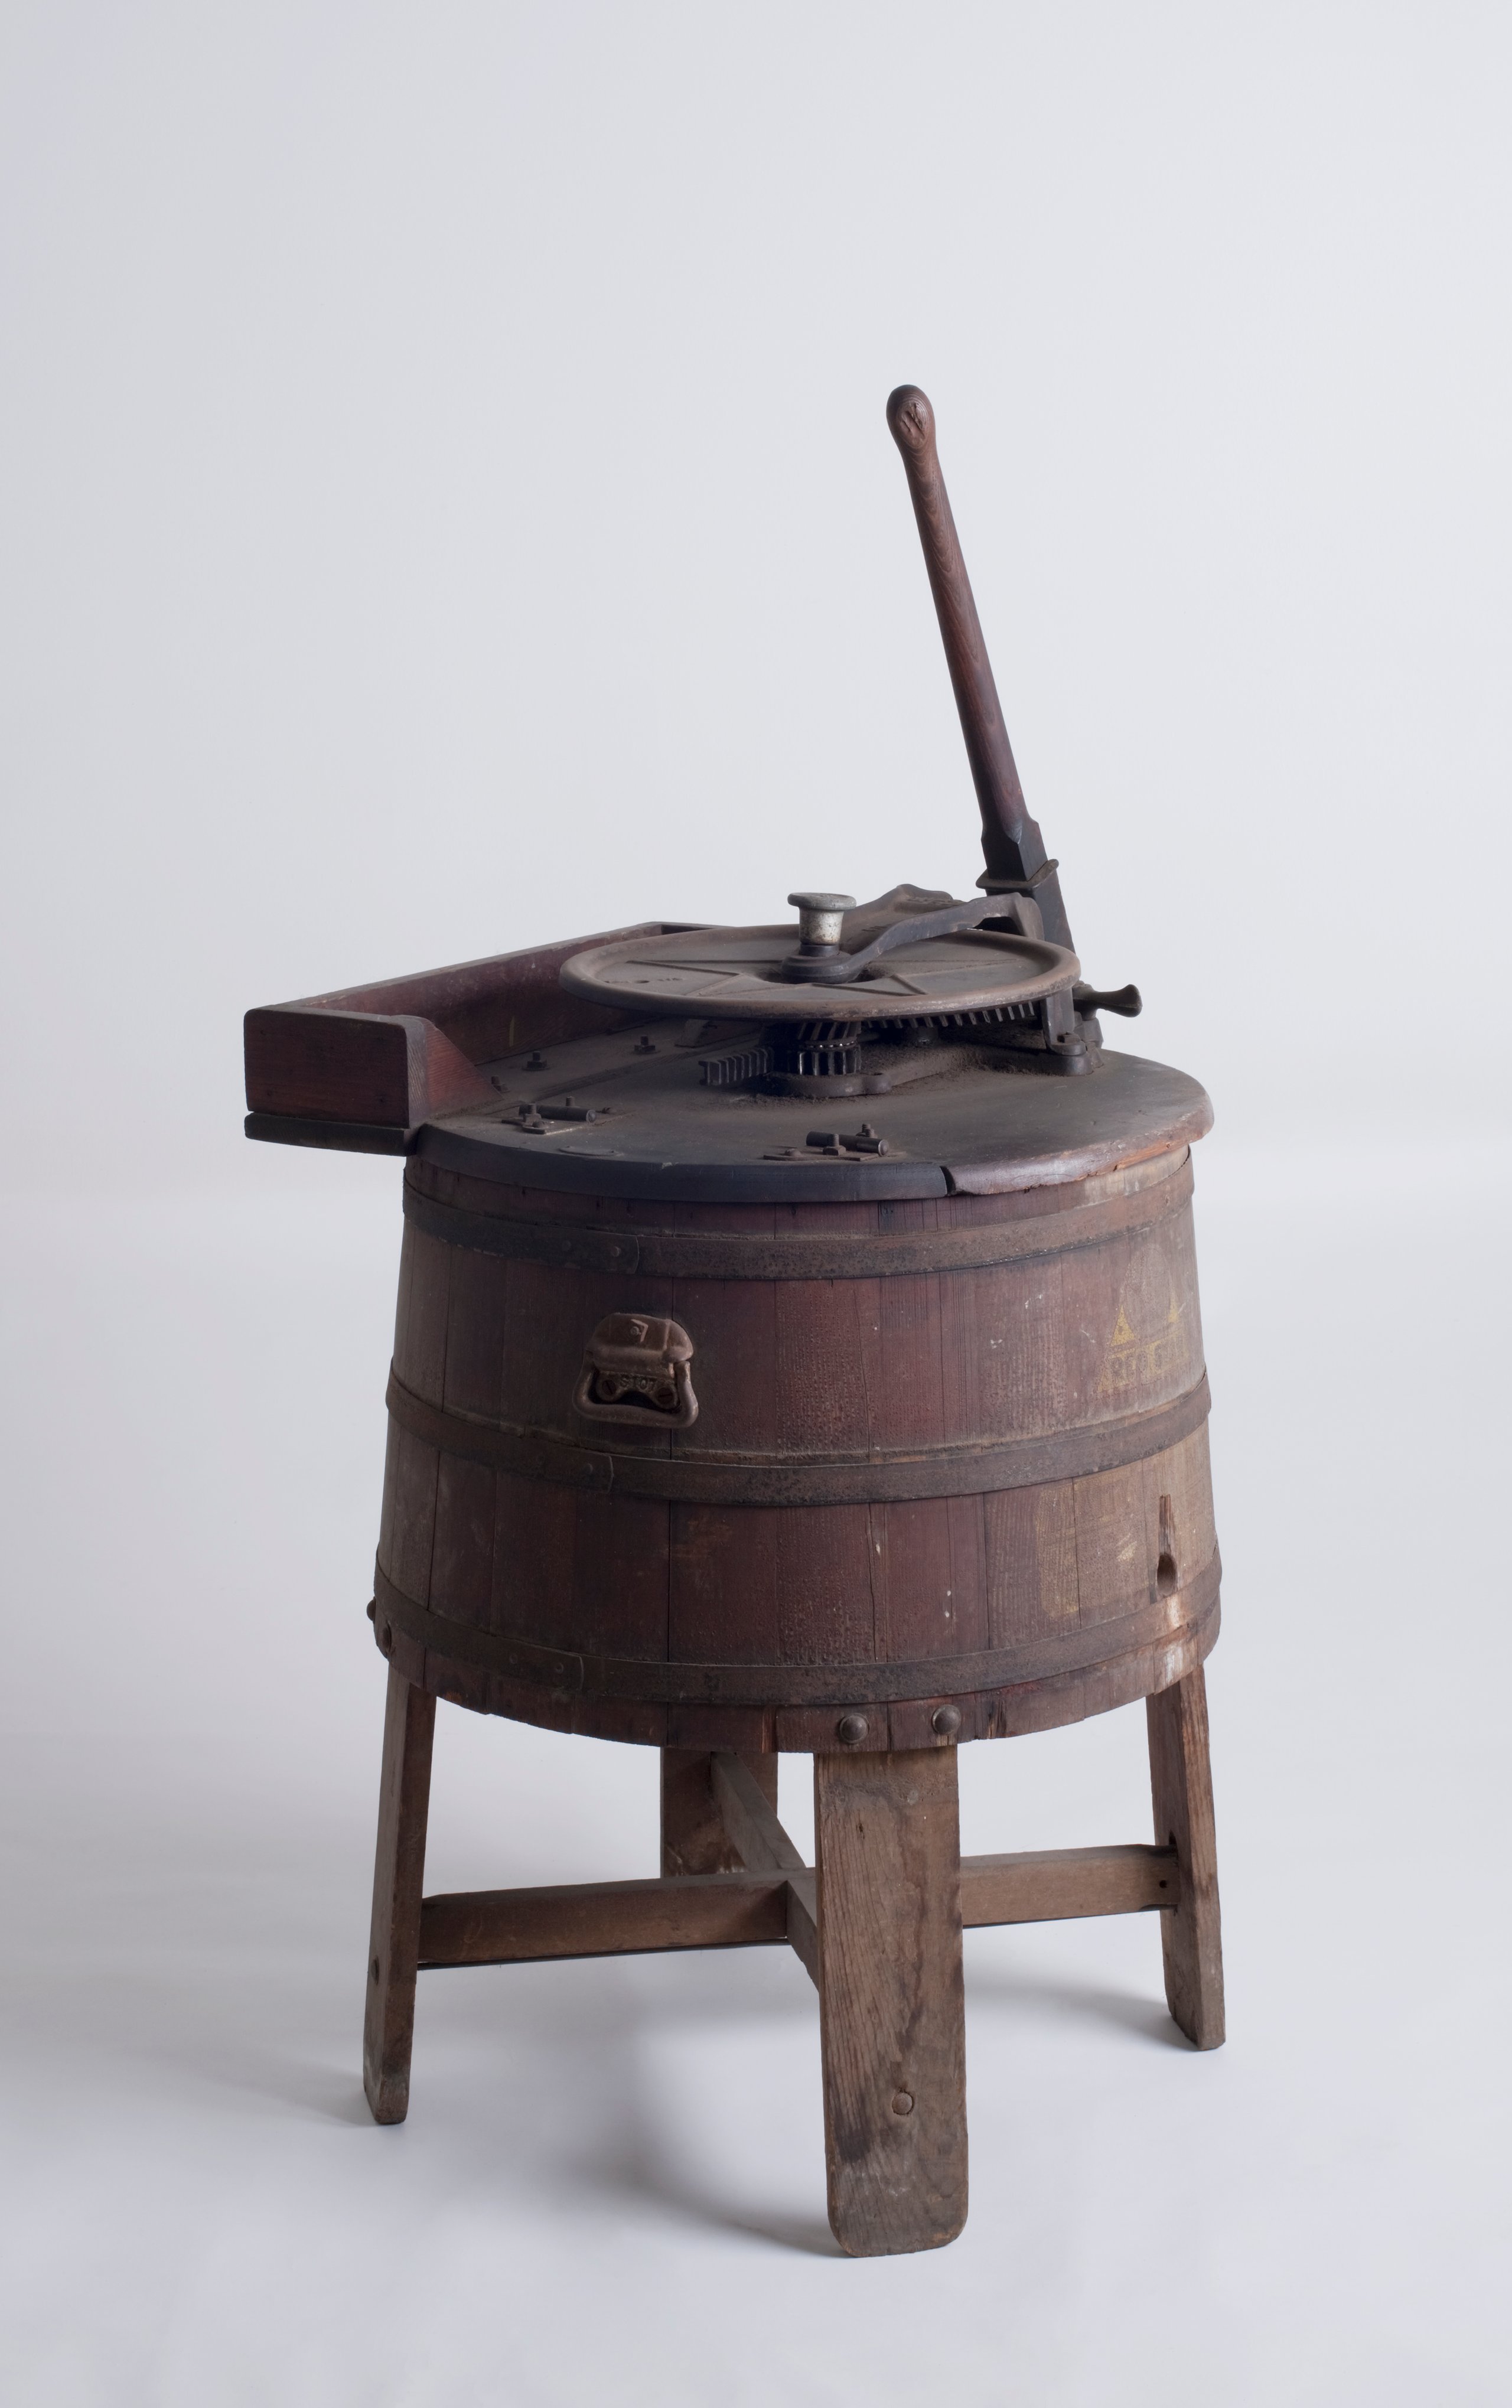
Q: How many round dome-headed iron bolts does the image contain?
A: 4